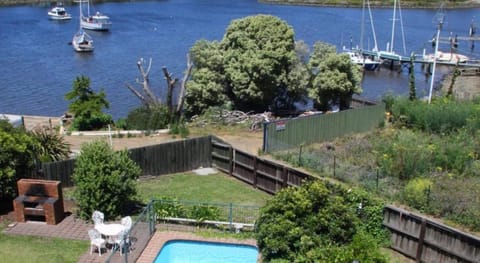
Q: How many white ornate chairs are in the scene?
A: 4